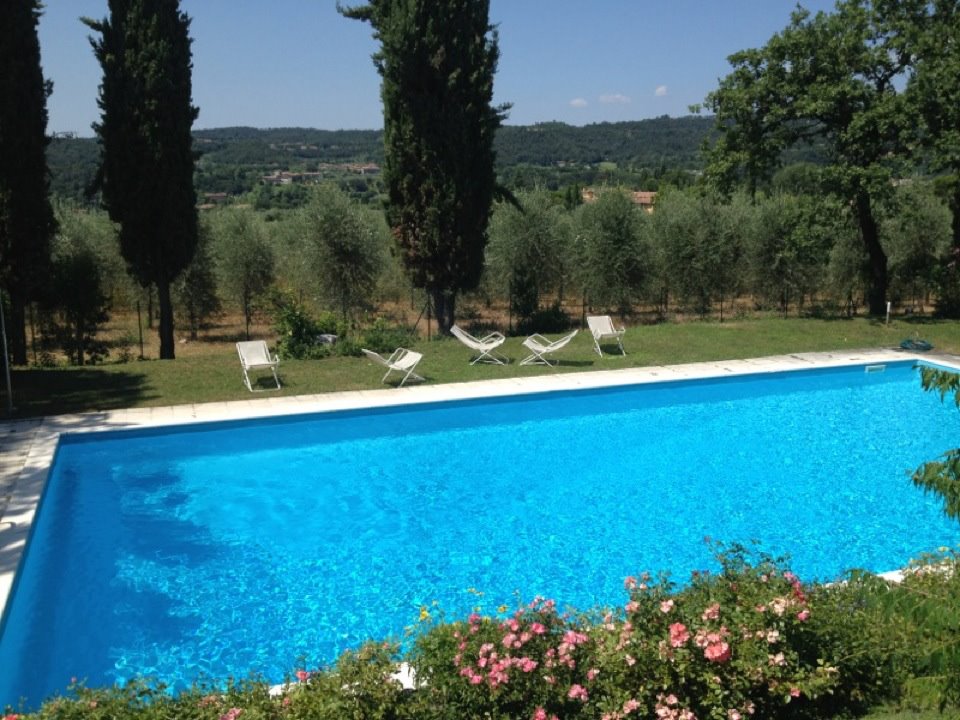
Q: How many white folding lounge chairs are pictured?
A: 5